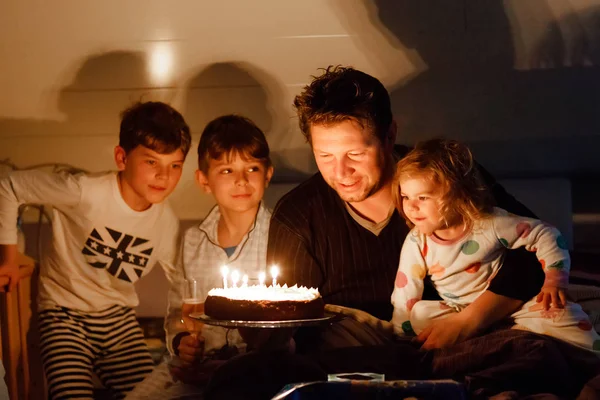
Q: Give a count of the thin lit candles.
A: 5